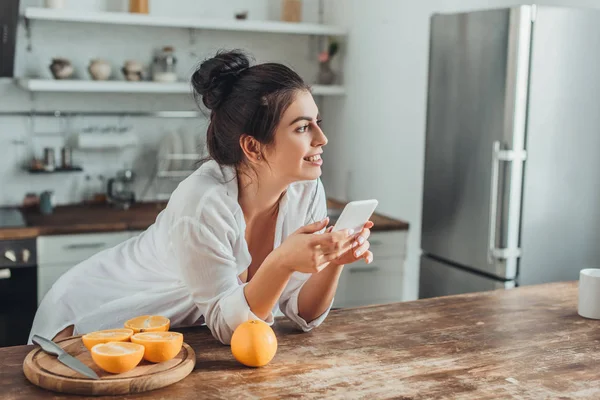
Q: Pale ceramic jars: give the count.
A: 3